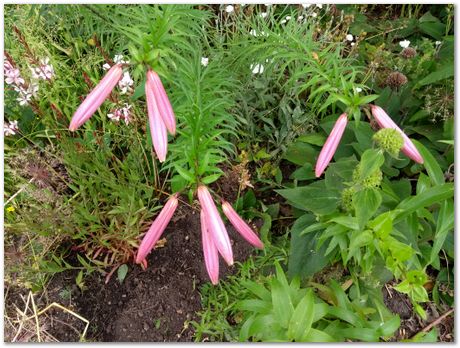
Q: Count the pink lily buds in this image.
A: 9